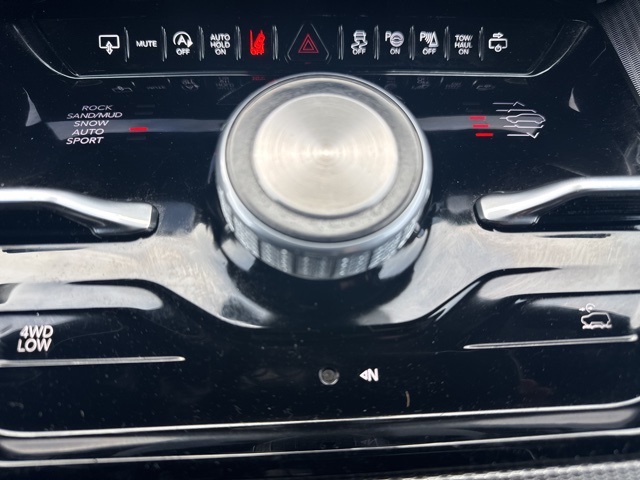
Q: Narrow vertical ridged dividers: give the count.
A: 10